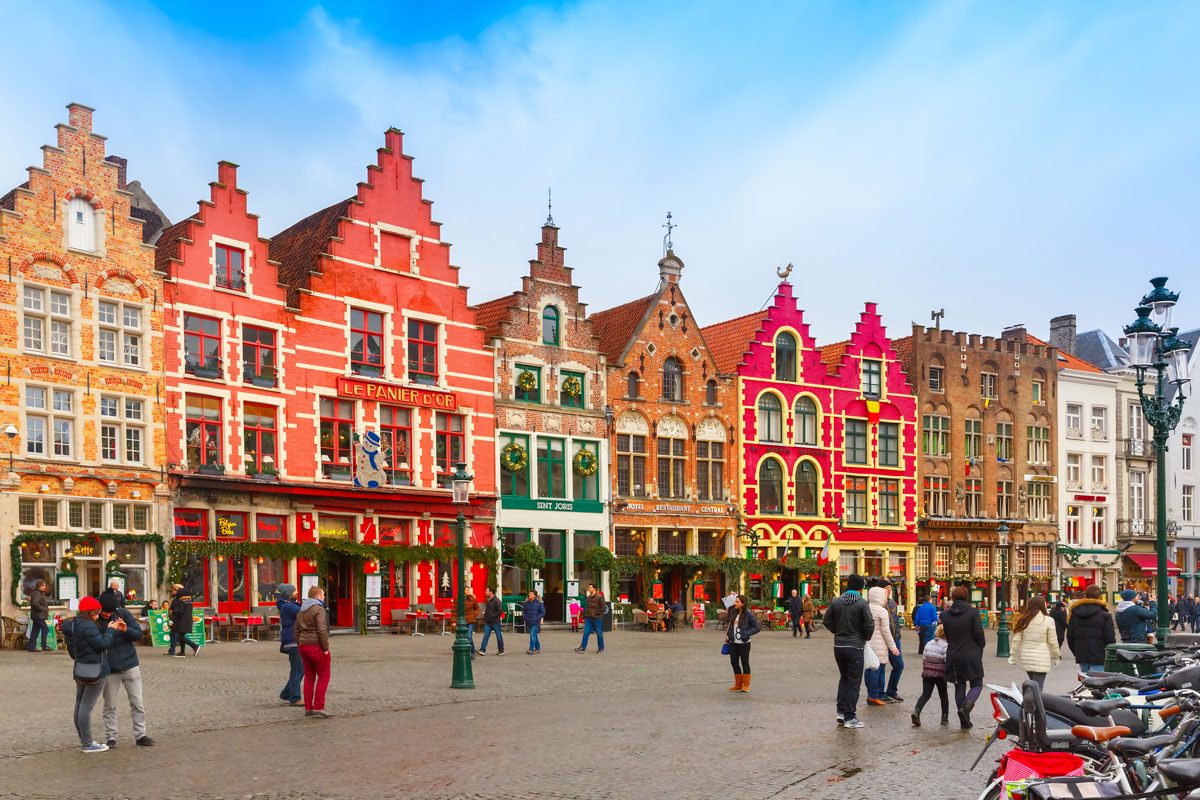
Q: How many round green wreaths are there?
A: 4